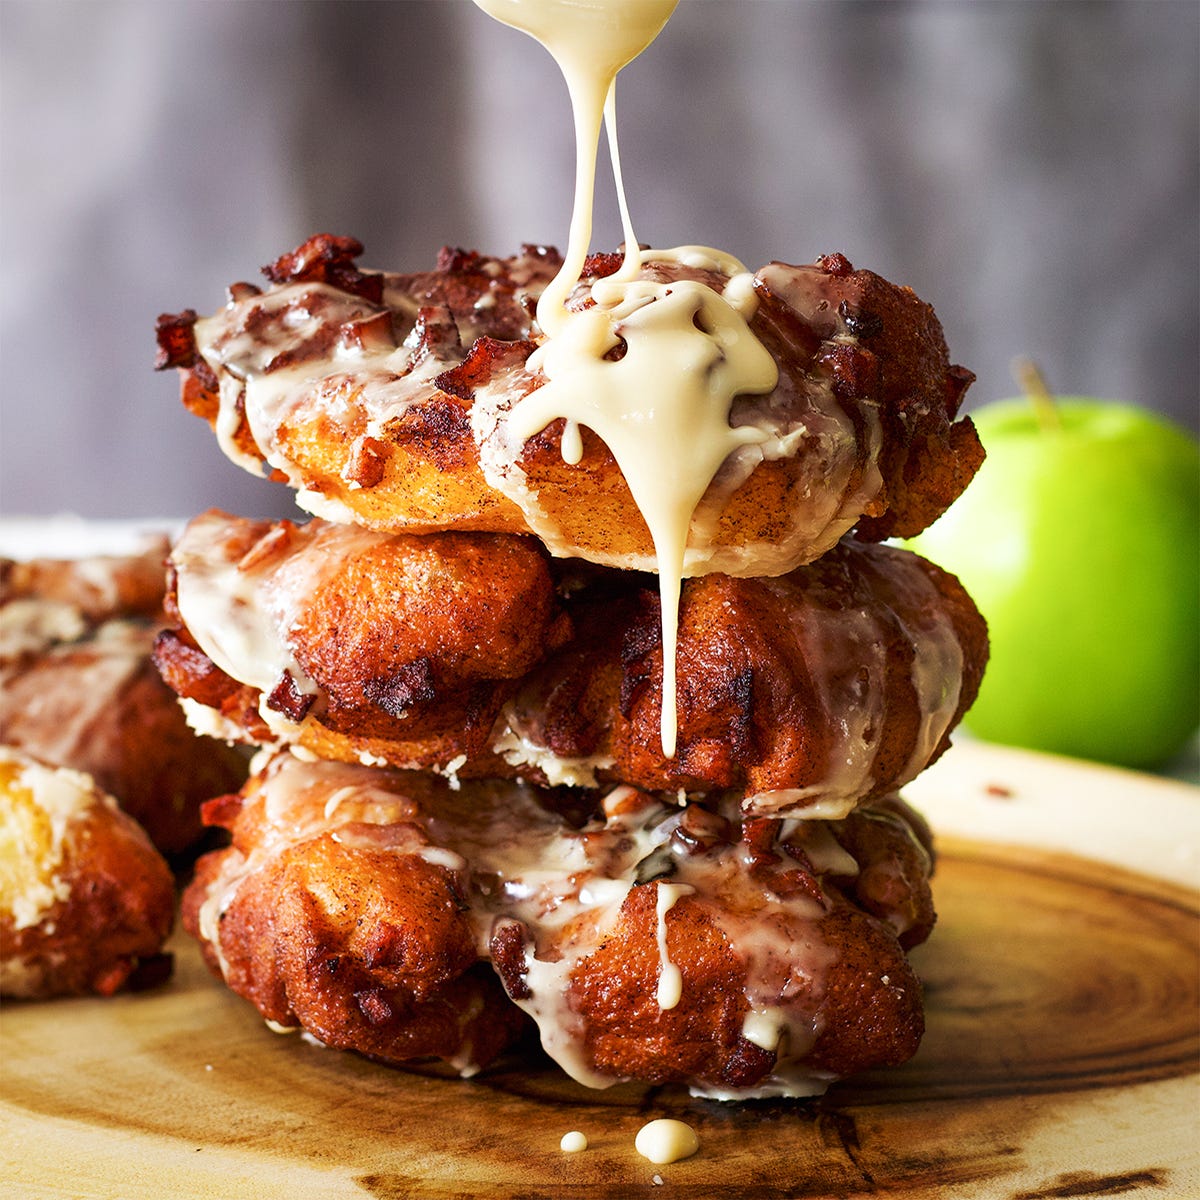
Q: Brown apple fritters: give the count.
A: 5